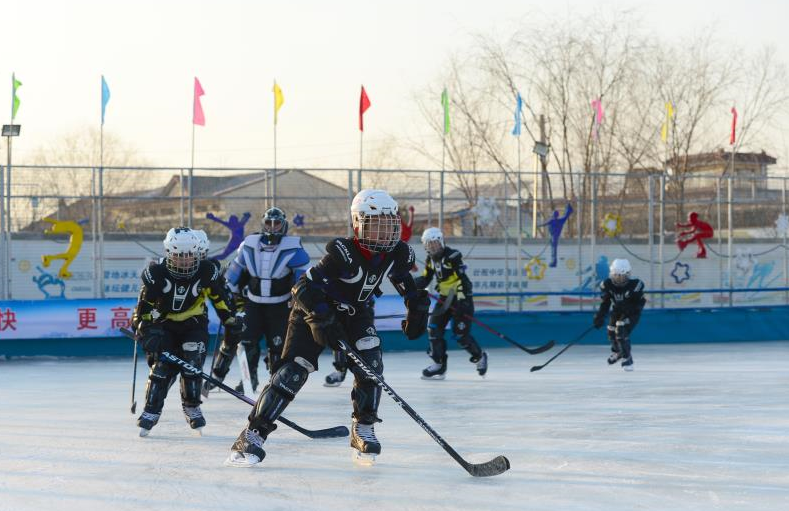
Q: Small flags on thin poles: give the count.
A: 10